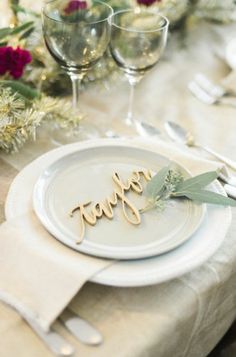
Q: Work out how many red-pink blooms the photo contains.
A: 3